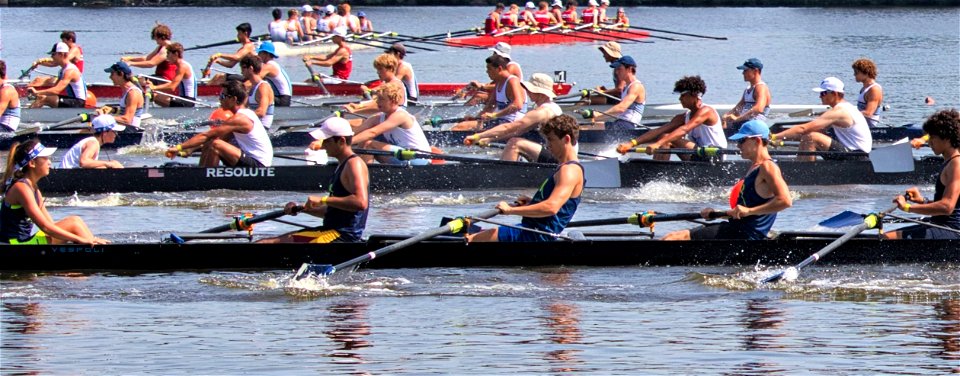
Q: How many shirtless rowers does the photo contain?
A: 0